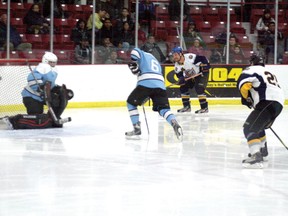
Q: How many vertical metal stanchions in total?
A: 7